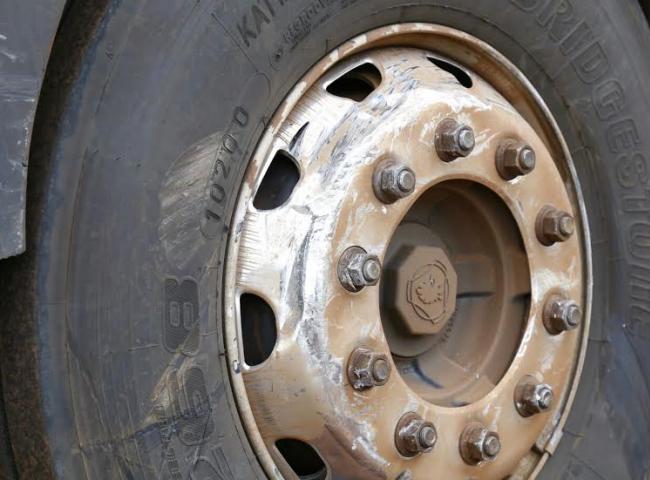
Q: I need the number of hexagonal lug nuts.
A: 10